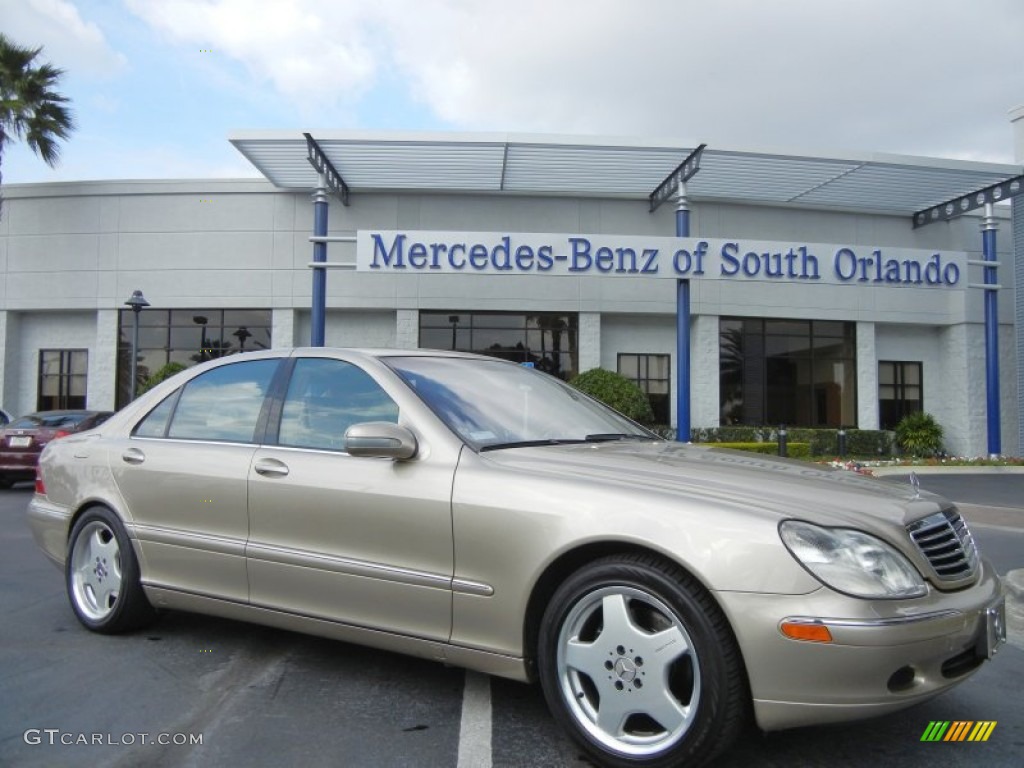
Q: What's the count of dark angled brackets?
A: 3